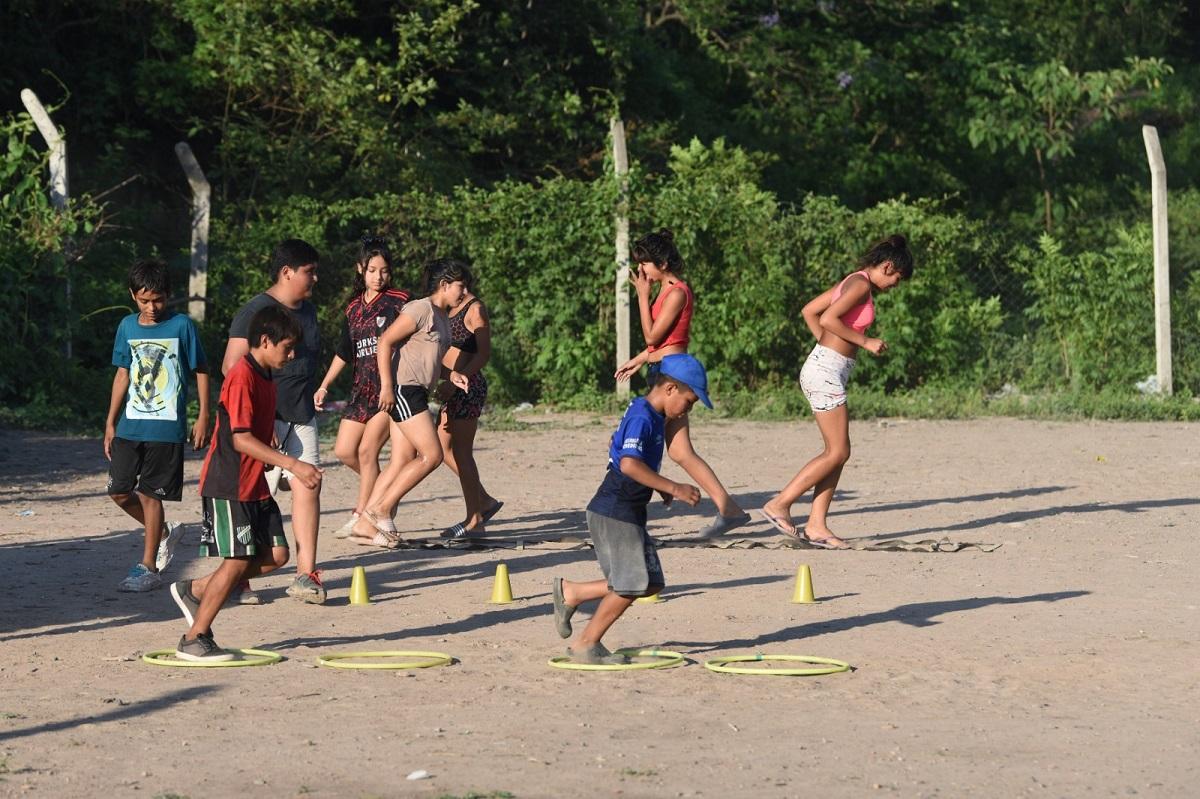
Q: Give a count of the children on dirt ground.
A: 9